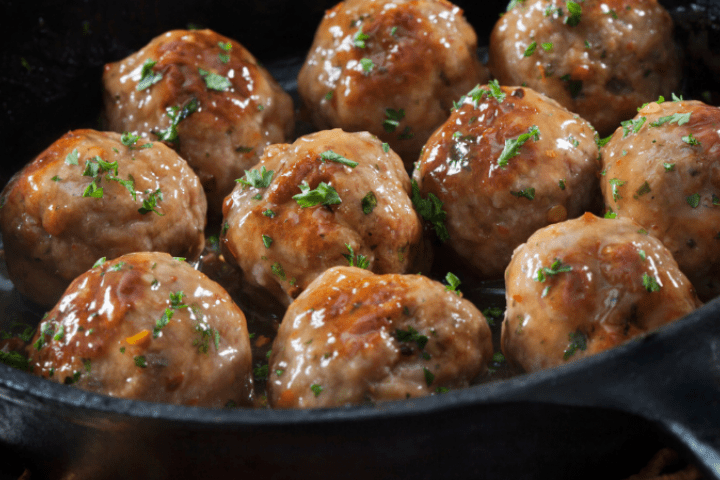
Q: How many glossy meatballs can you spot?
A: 10